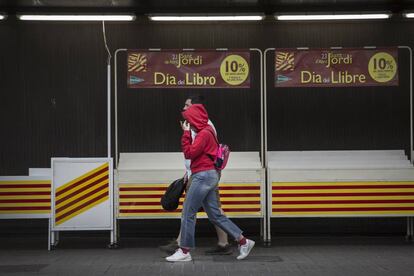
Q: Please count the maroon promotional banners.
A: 2